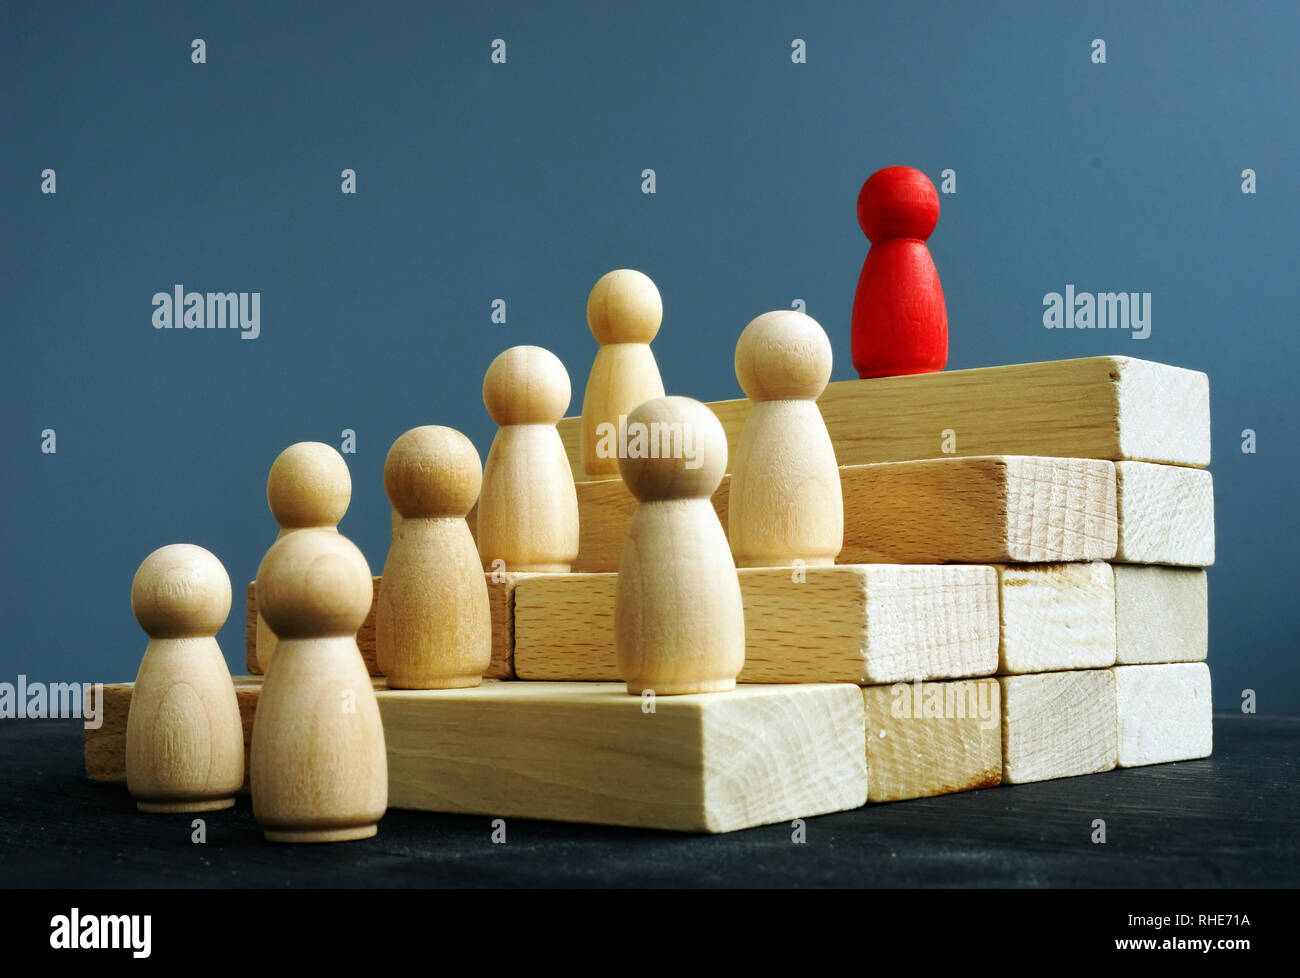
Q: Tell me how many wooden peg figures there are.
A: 9